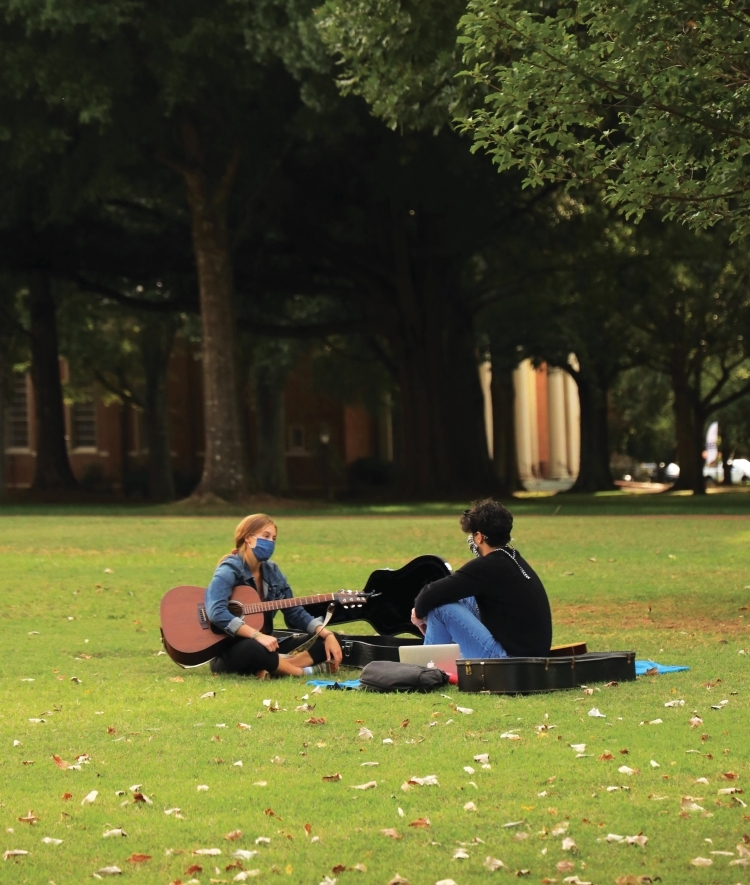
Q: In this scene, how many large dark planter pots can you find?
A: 0